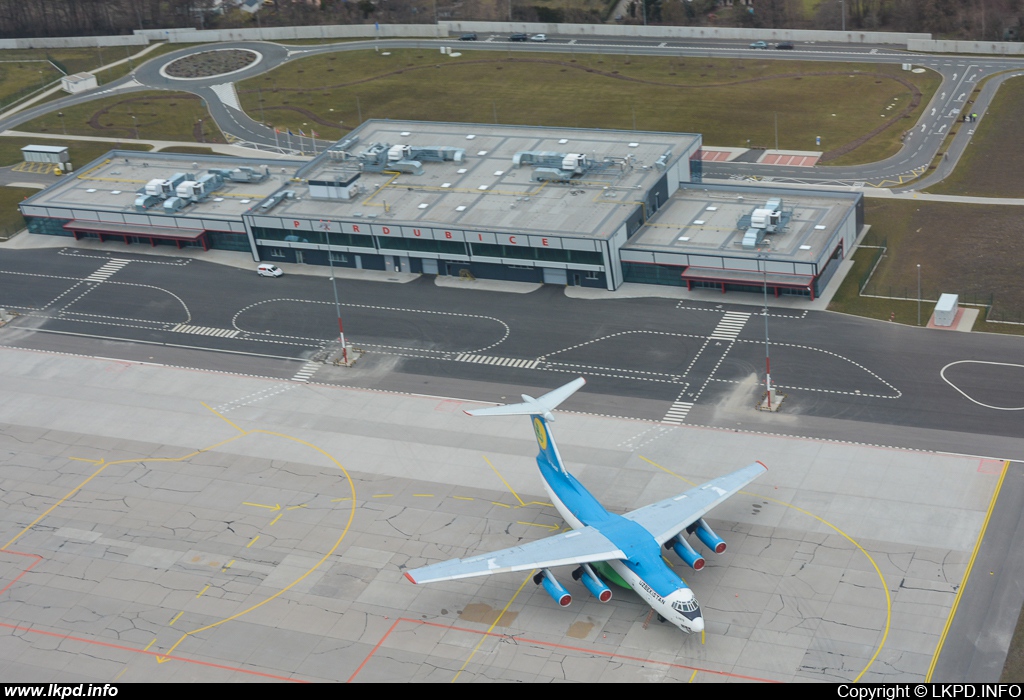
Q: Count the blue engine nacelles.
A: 4